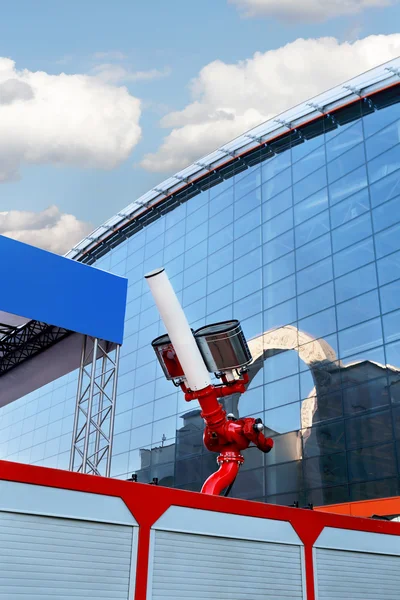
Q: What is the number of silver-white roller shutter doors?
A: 3